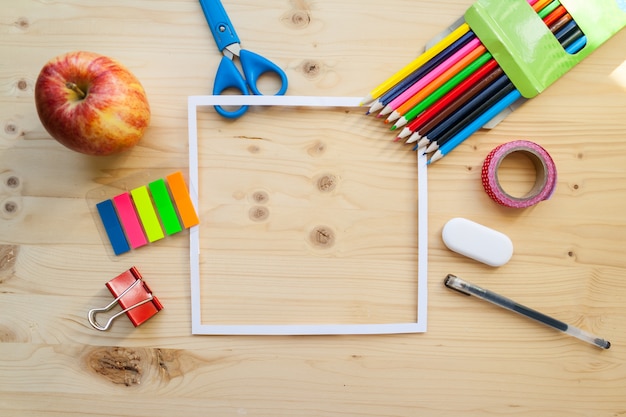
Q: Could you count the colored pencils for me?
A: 10